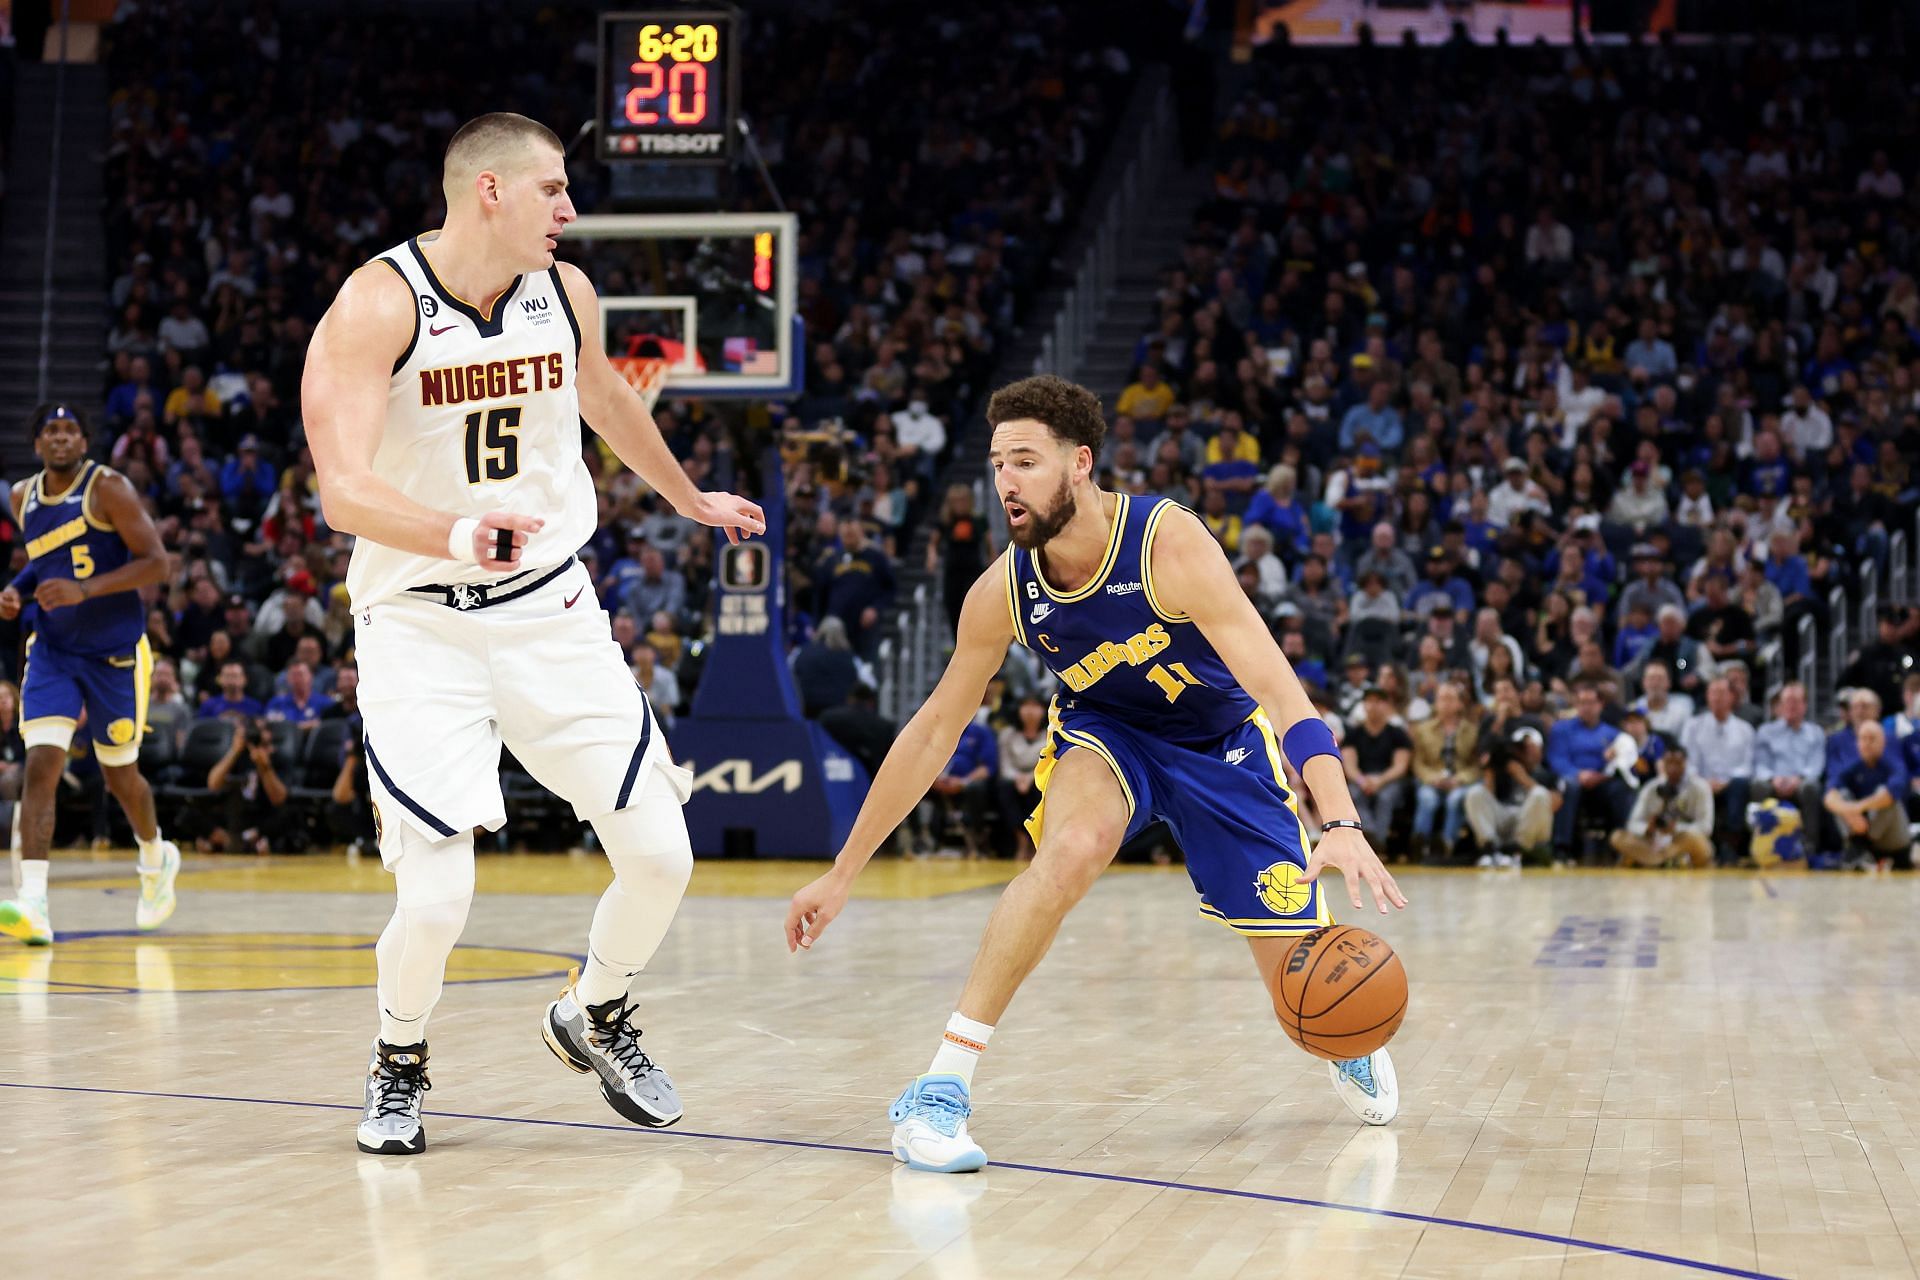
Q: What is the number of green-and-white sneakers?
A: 2